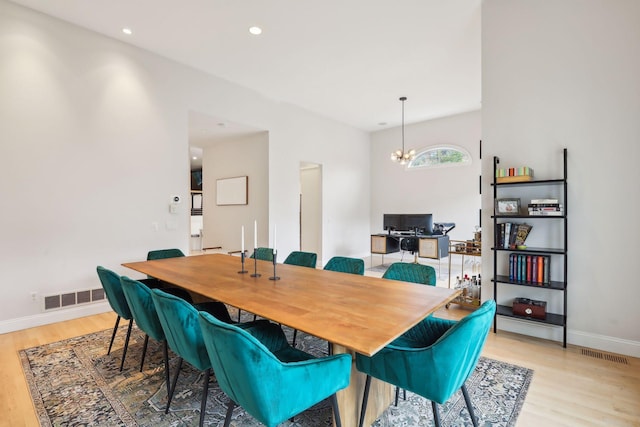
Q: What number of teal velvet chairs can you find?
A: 10